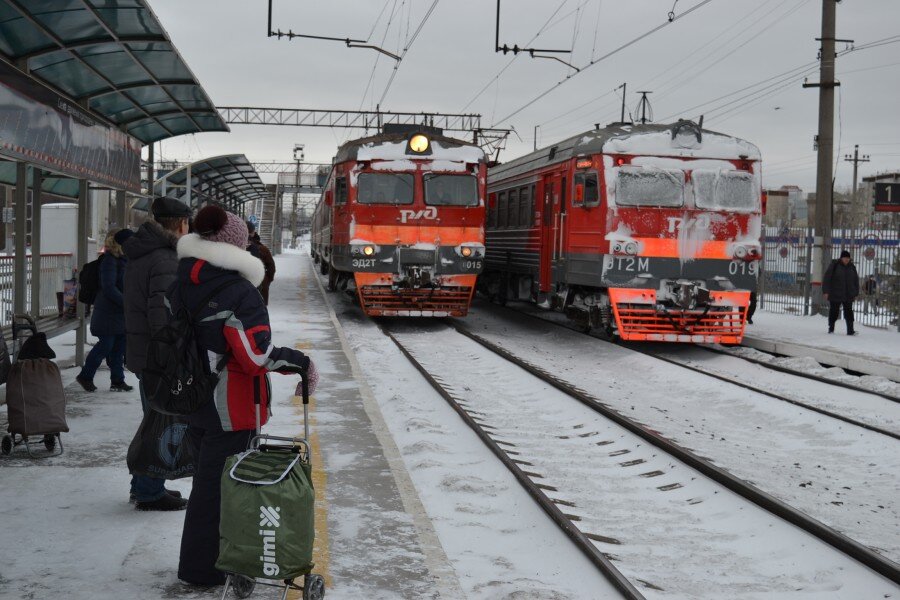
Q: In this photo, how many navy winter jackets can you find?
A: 2